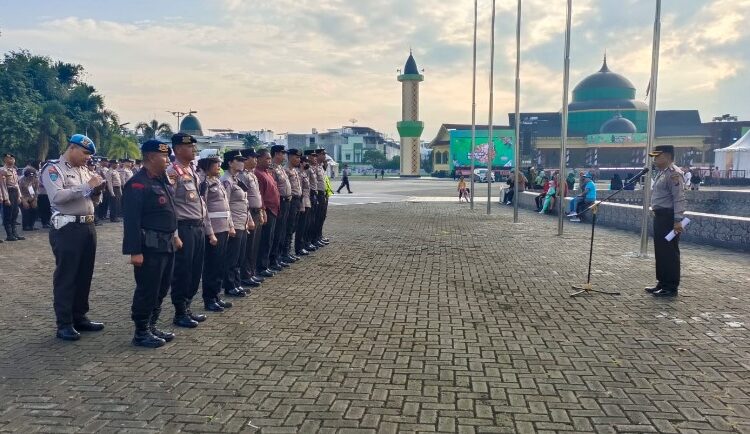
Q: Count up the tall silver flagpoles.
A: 5